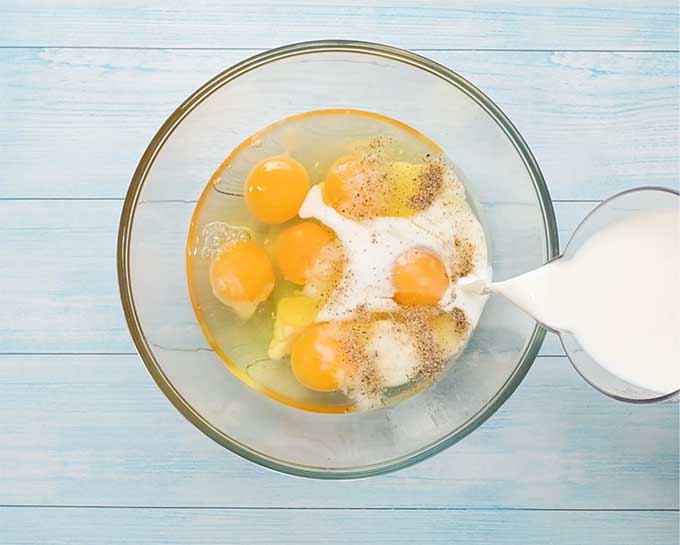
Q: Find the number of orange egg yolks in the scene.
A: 6